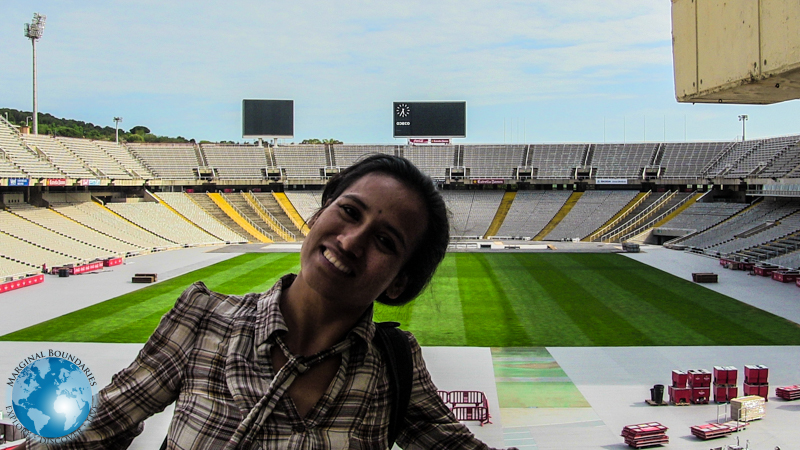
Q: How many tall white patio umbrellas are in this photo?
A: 0